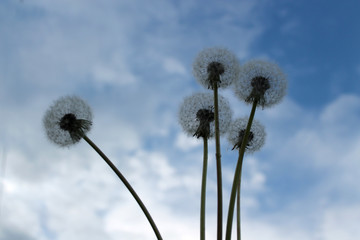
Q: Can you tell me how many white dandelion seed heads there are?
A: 5